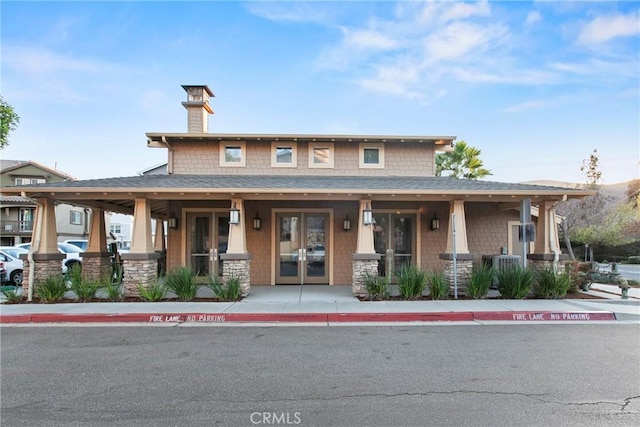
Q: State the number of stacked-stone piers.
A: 7